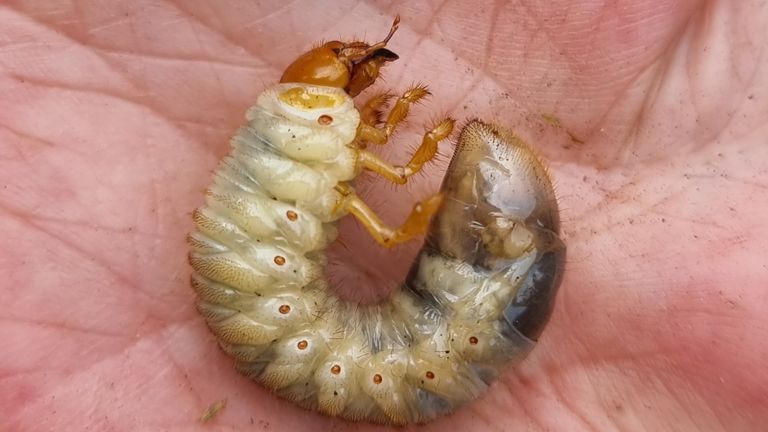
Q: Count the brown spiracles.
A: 9